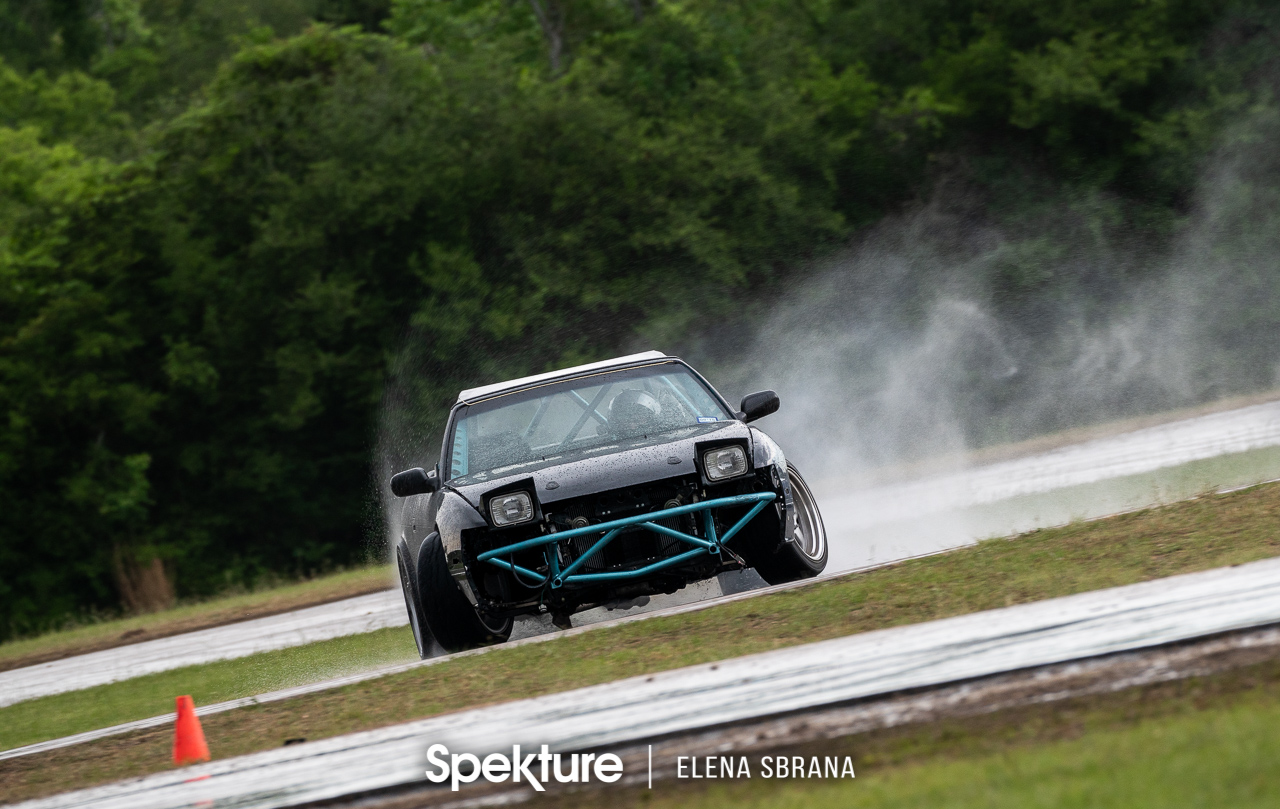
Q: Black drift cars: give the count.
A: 1